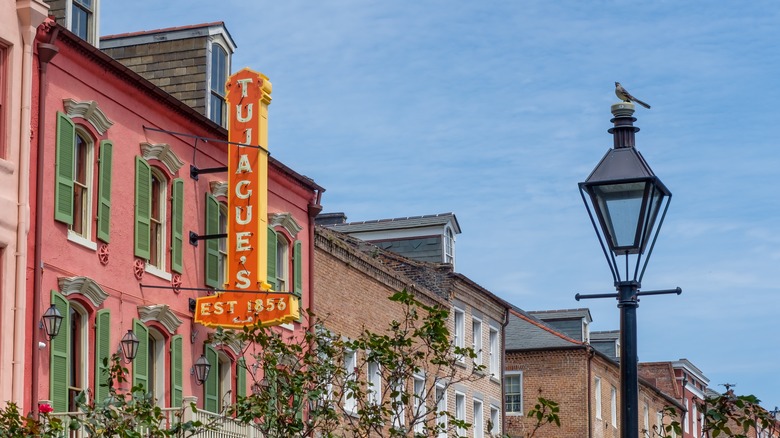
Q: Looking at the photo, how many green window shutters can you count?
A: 13